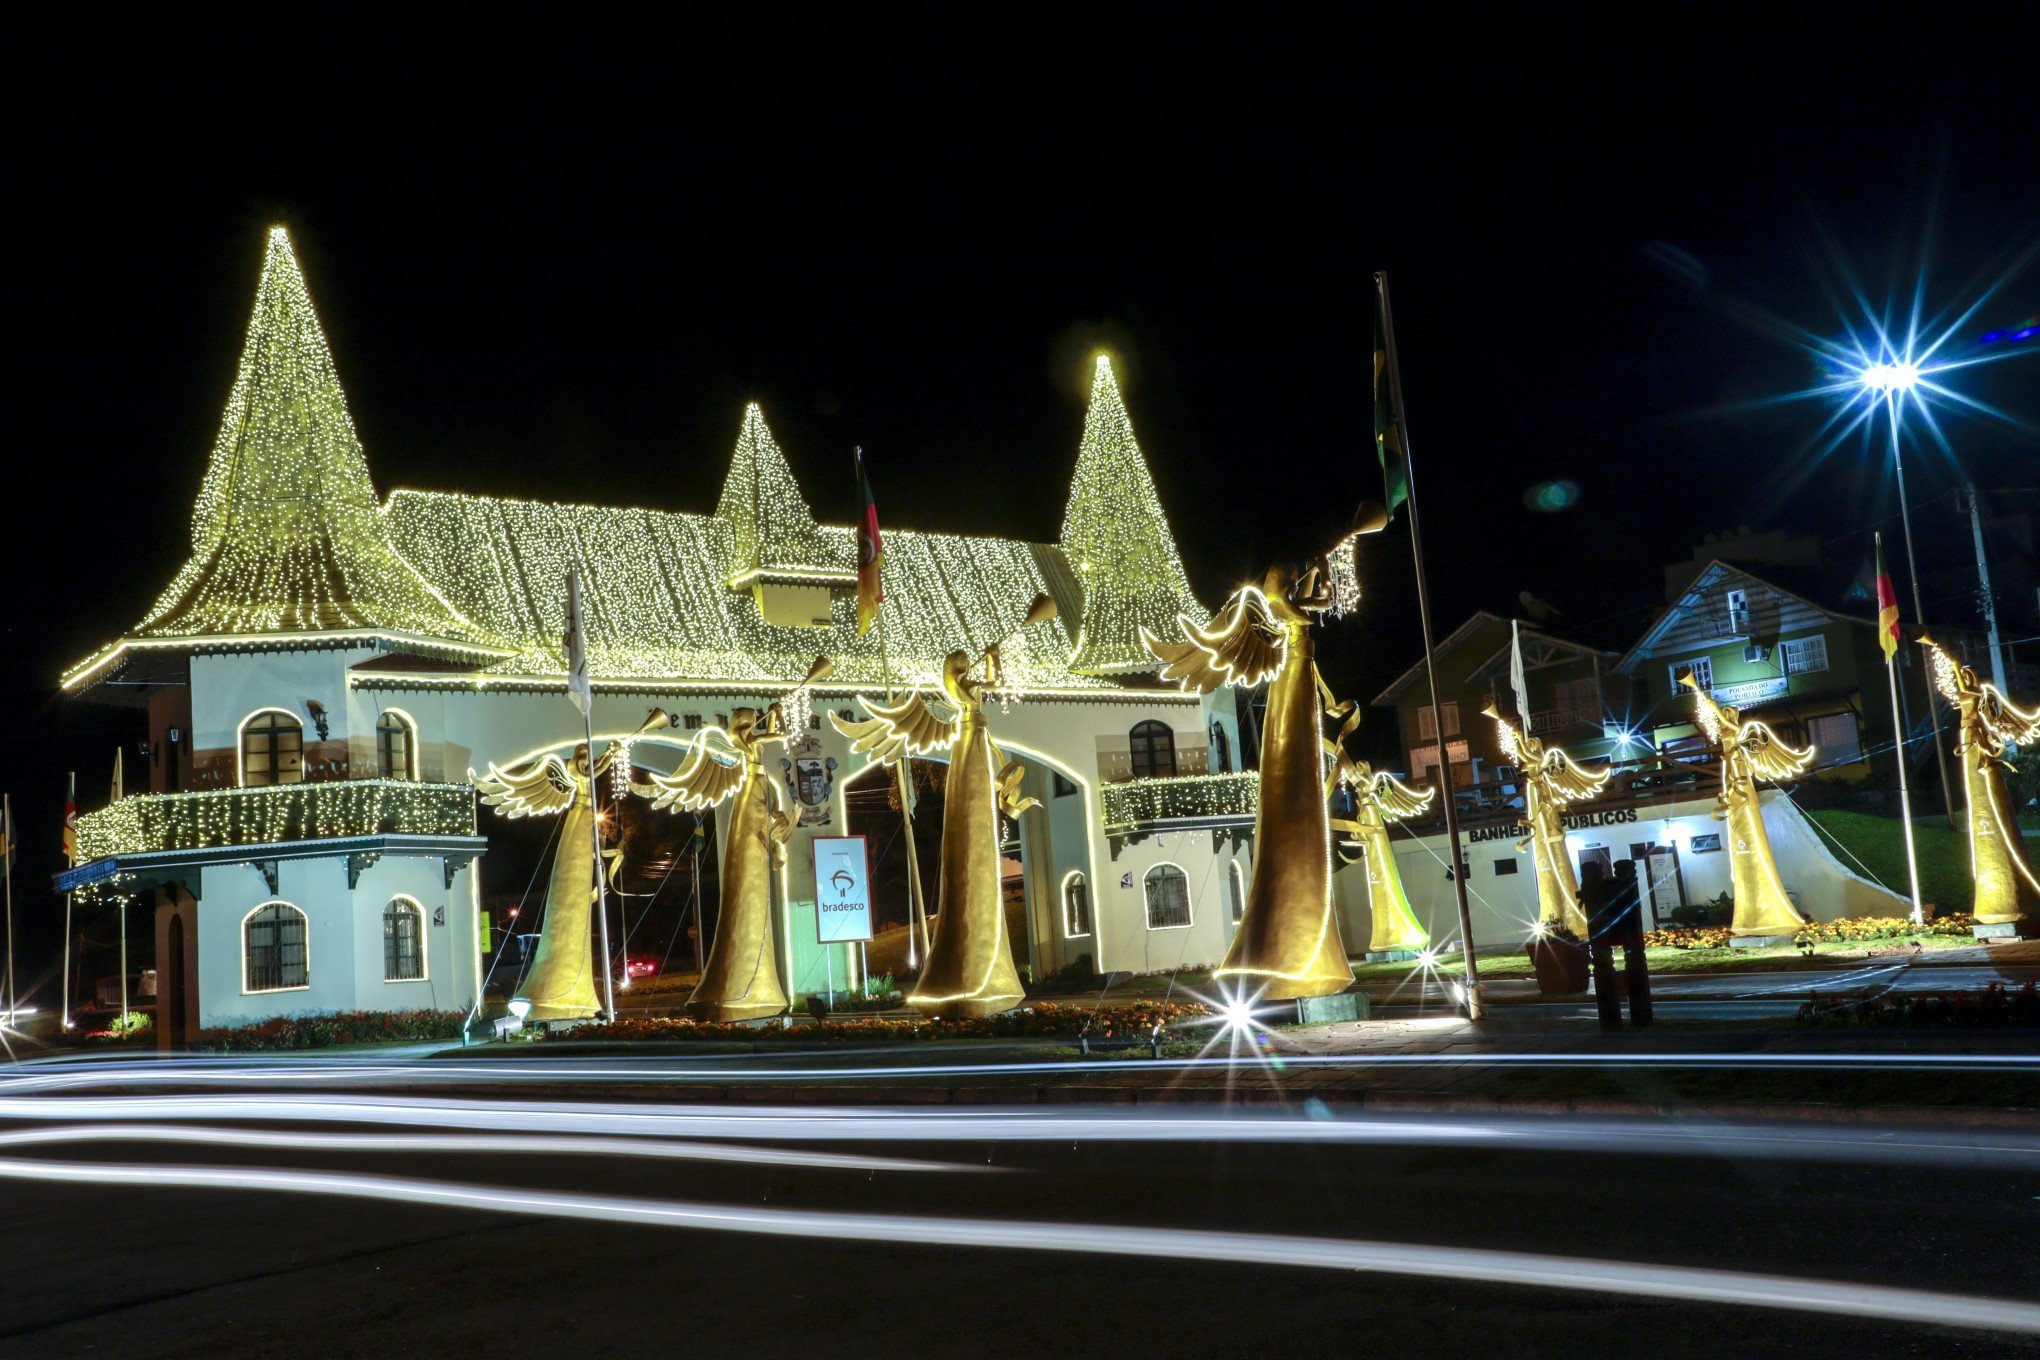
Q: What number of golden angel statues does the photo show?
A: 8